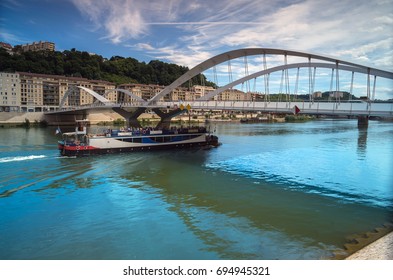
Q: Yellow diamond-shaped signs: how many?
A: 2